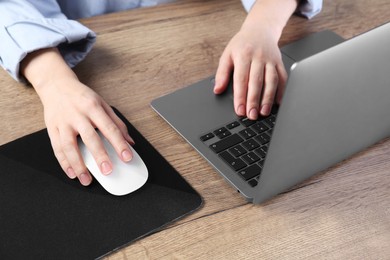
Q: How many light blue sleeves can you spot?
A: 2